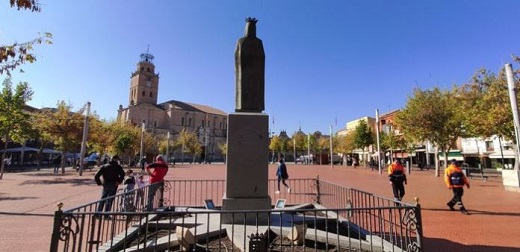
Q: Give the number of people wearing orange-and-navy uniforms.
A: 2